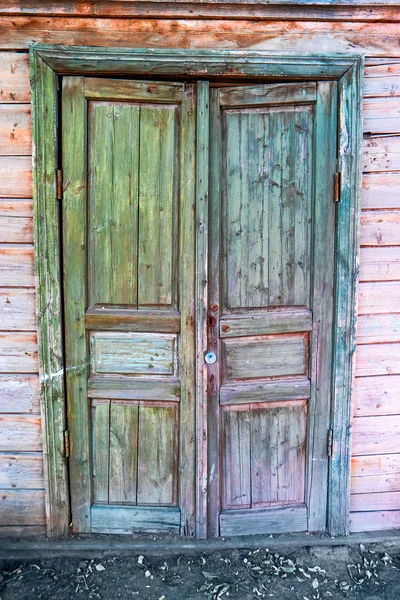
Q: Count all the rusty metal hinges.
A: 4